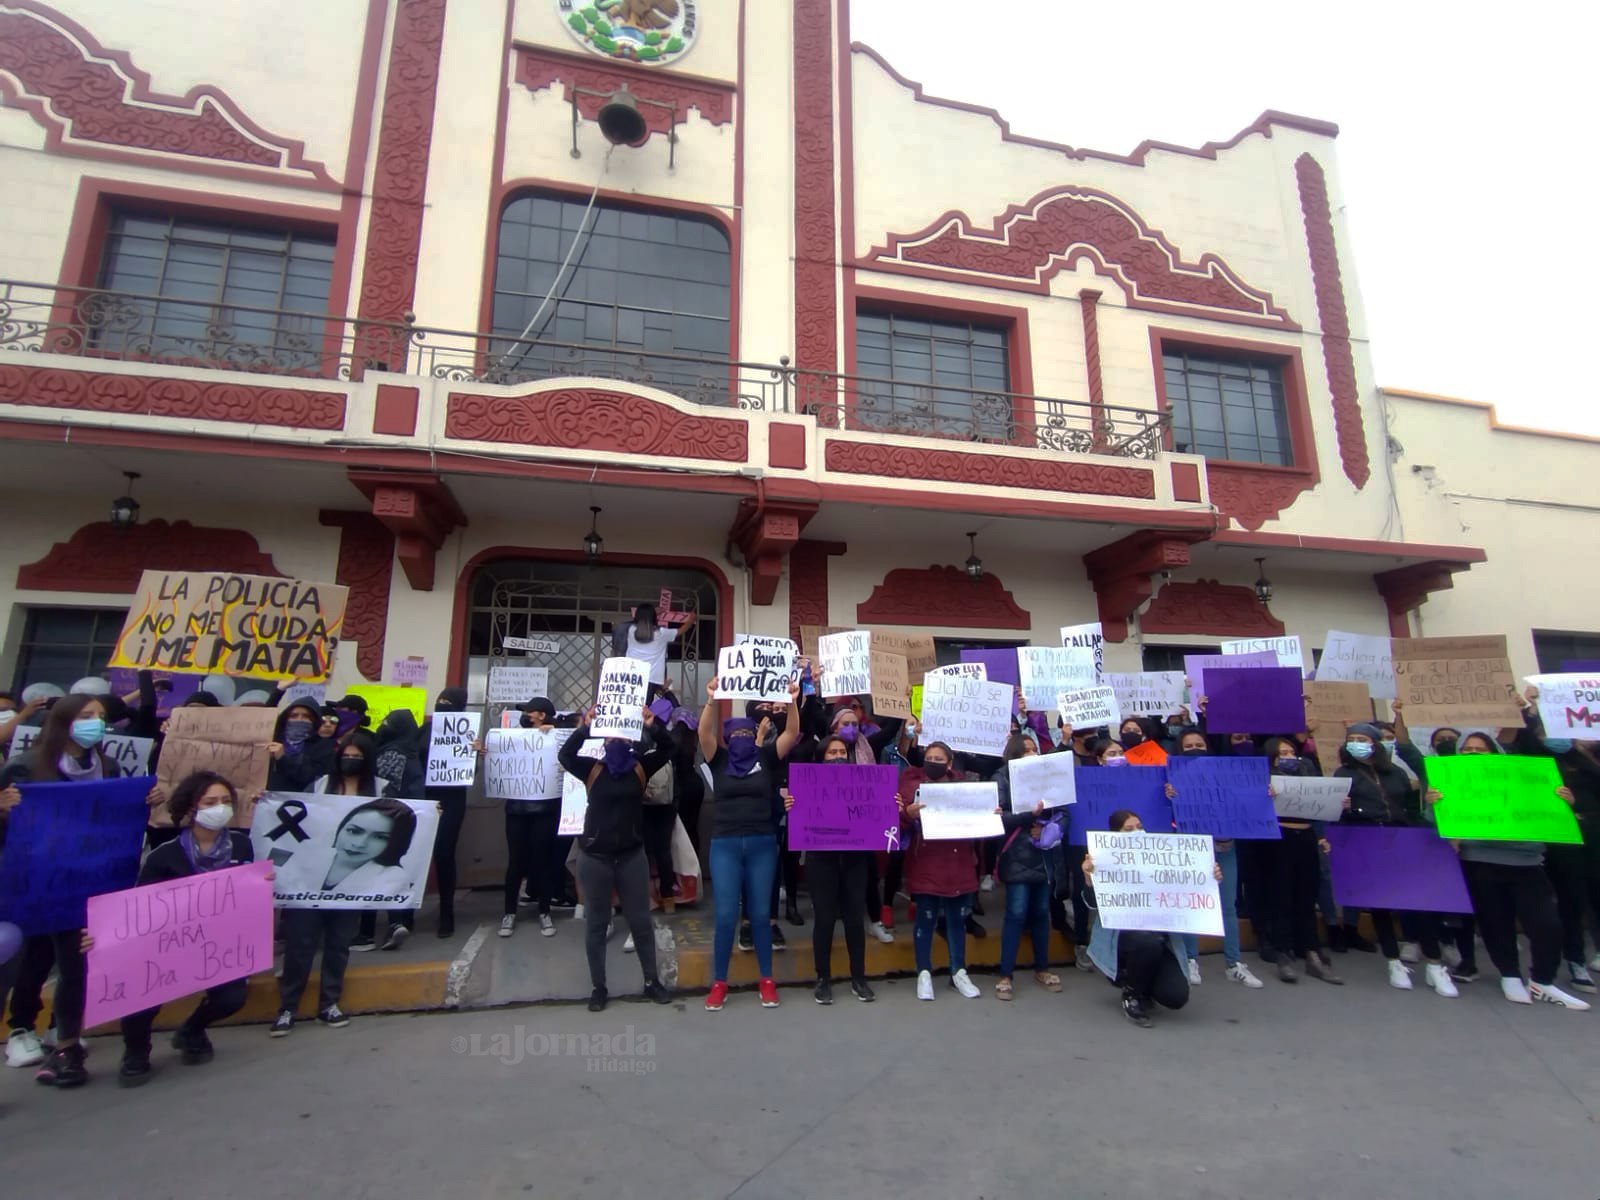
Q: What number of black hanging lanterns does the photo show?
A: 4